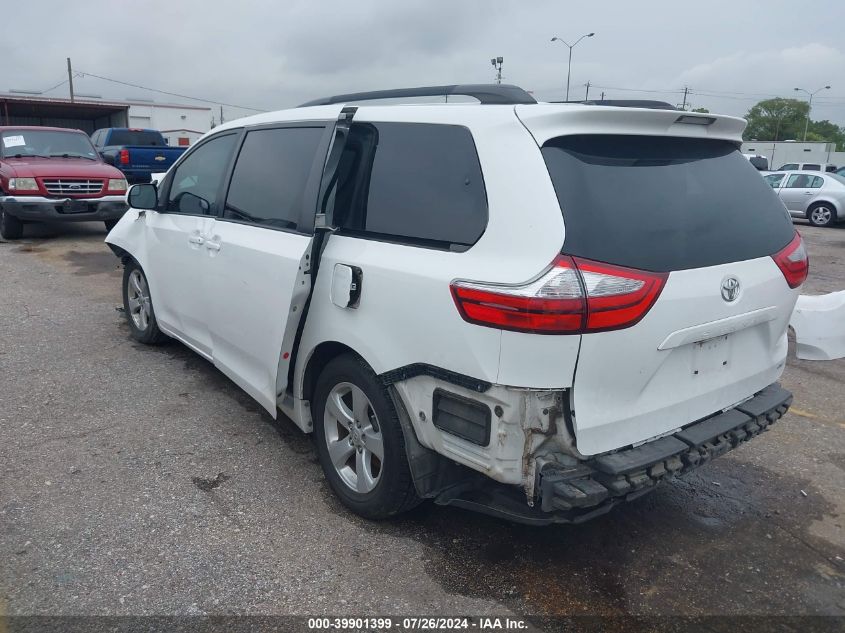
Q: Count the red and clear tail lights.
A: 2